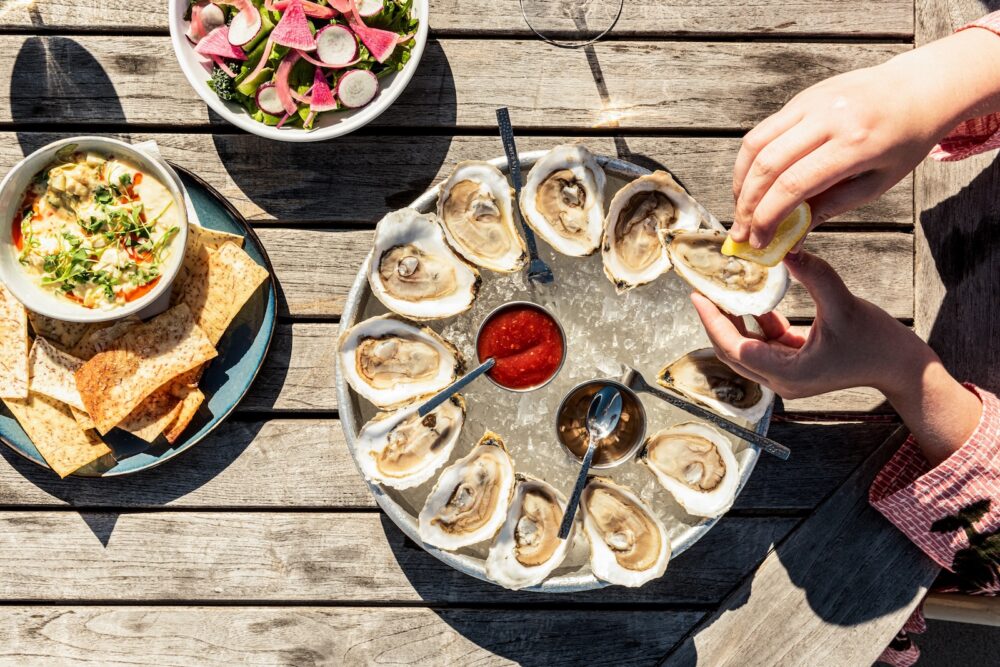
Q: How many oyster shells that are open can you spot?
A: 12